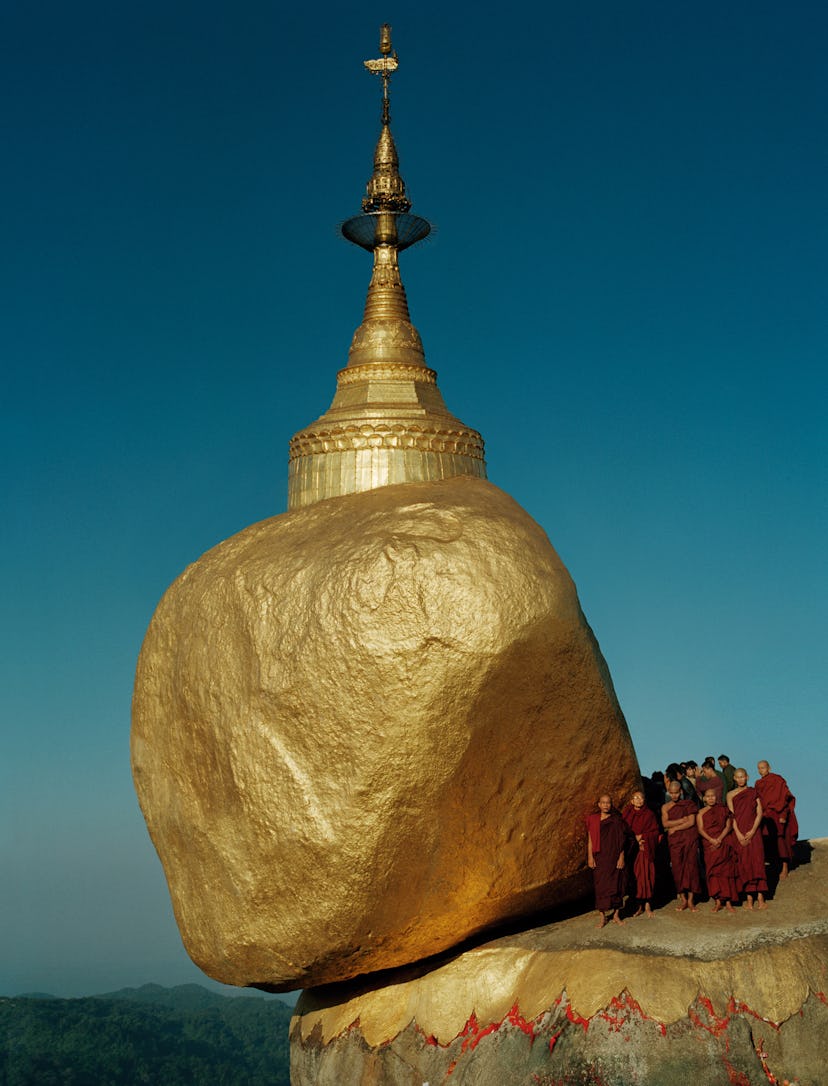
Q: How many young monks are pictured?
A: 6